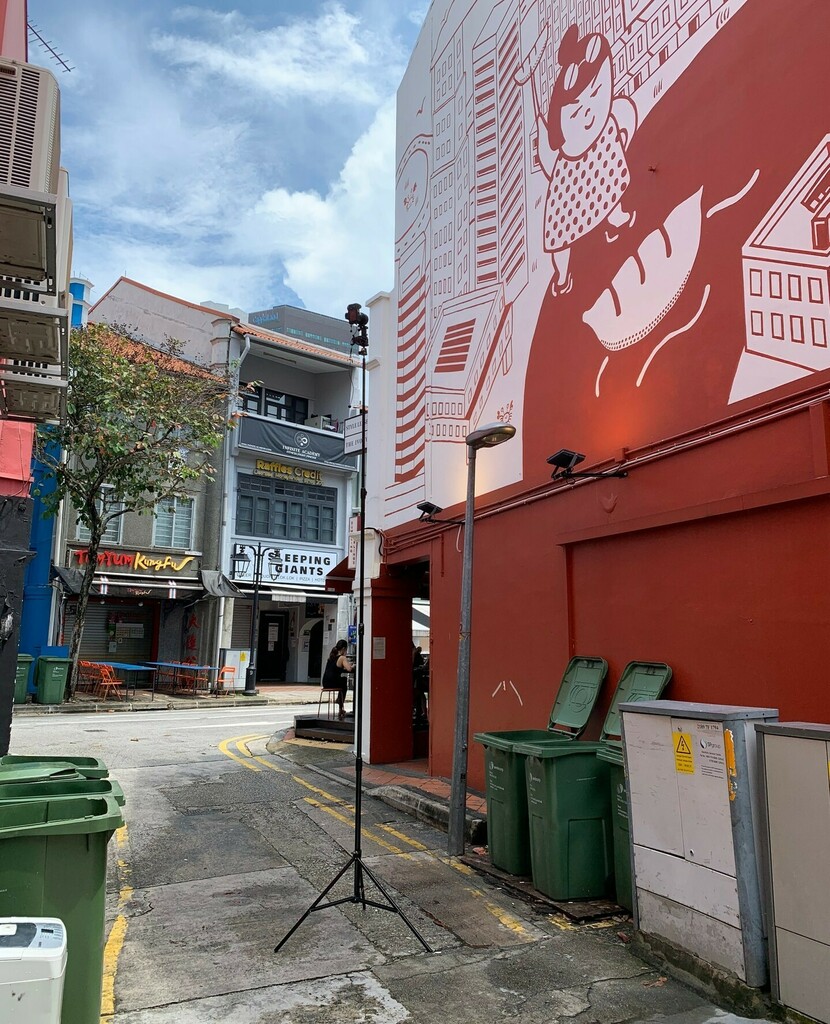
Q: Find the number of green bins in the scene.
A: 8